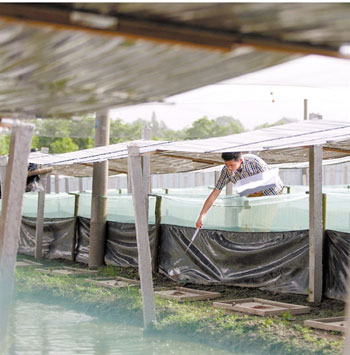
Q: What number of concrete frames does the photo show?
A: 6